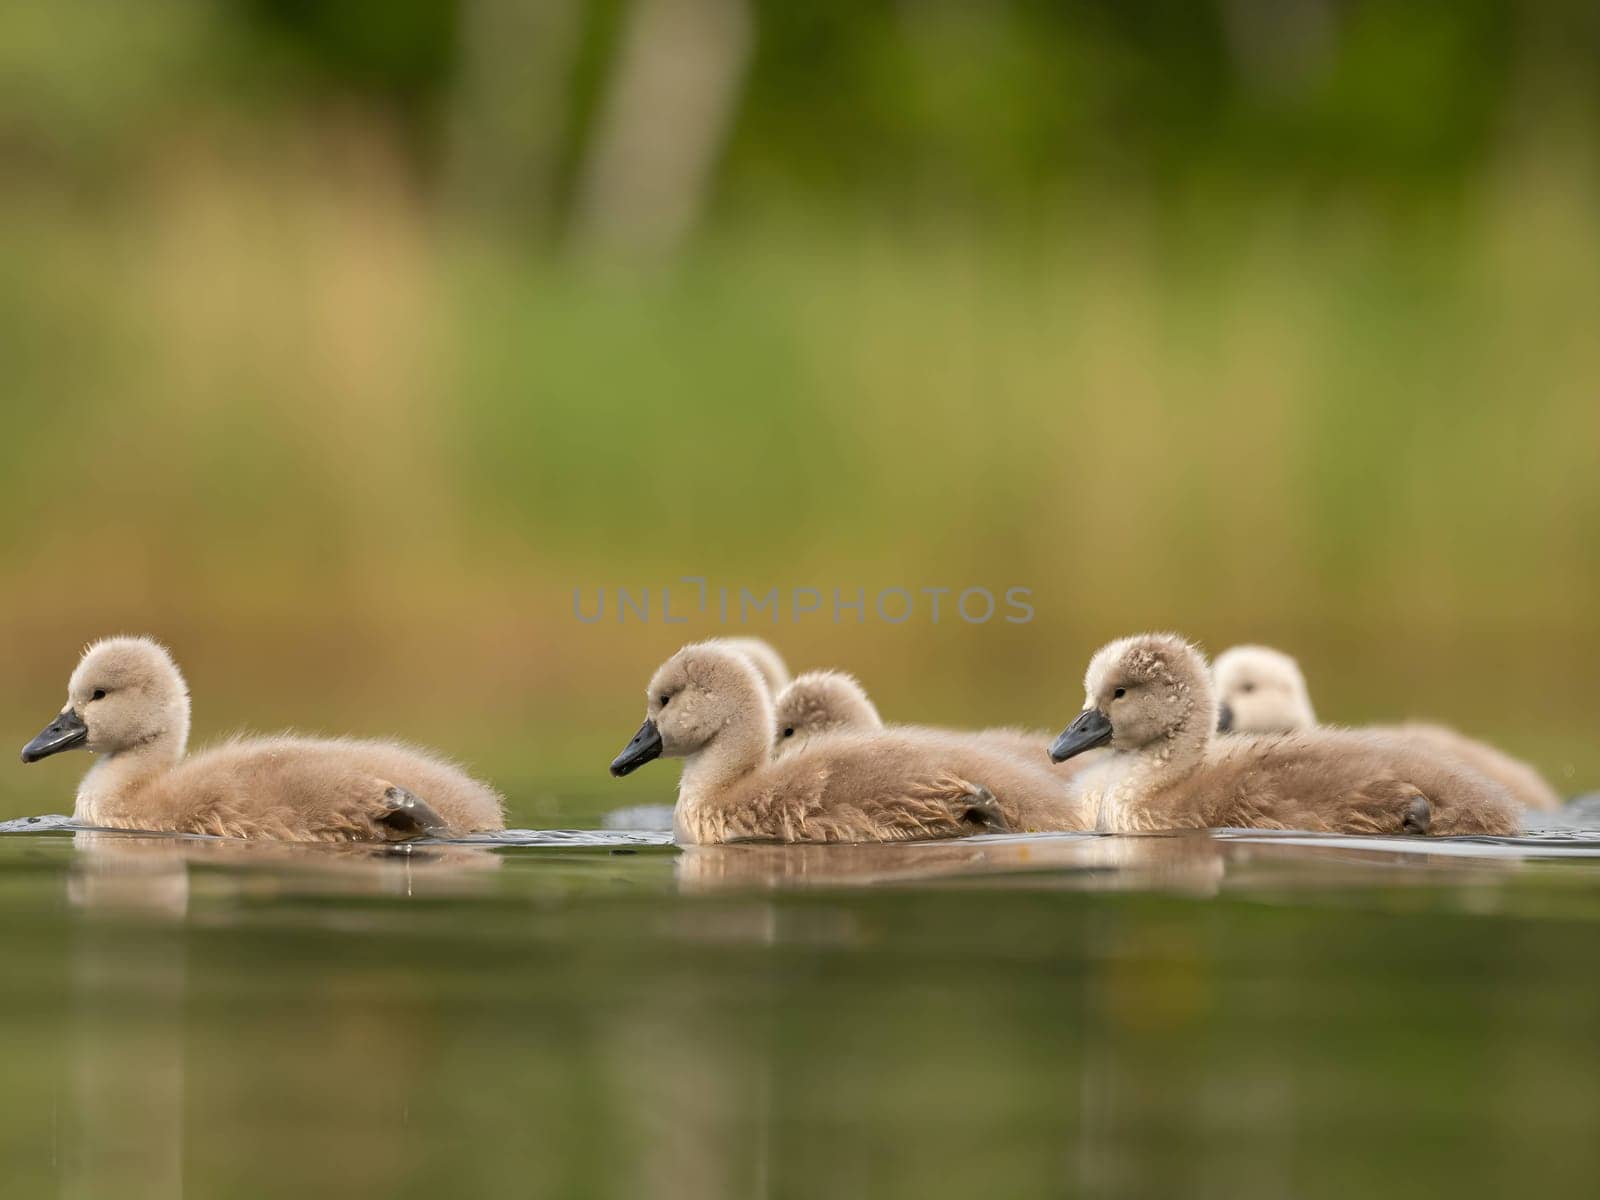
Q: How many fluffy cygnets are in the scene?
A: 6